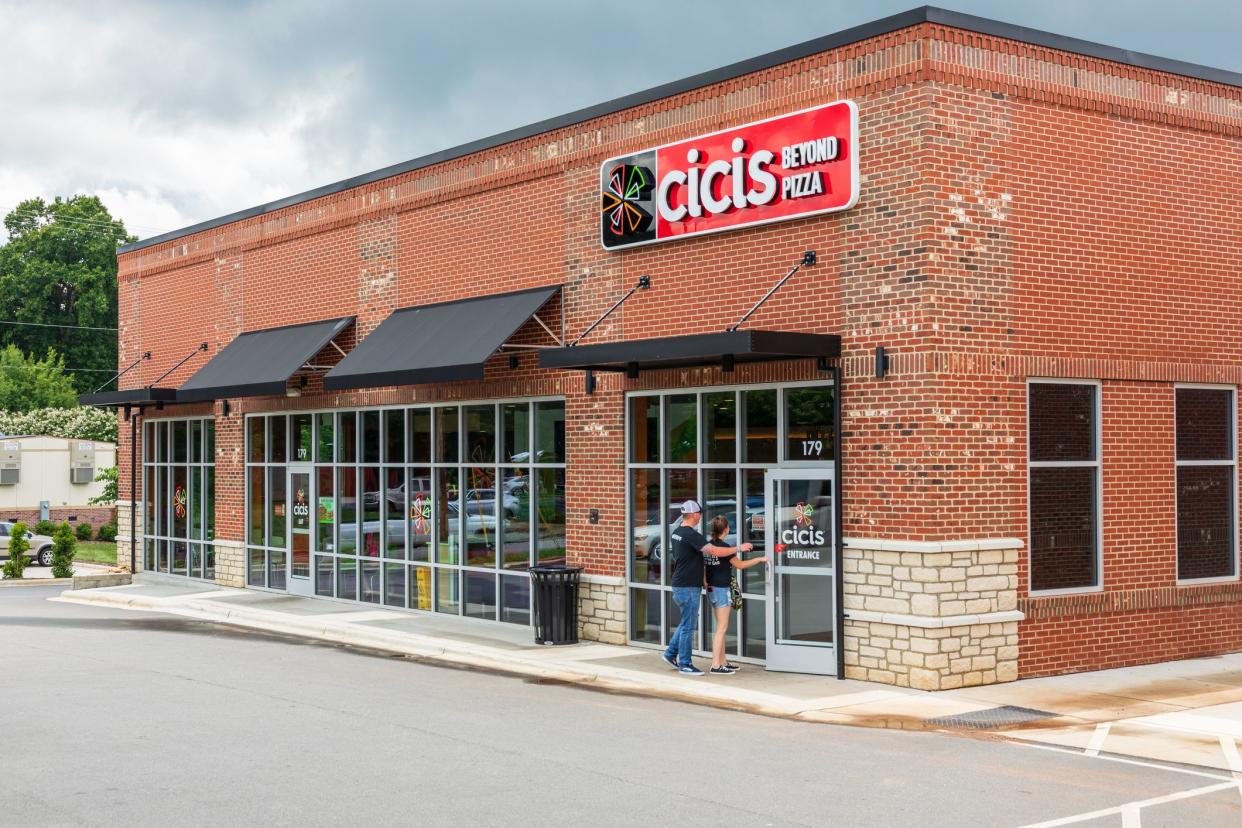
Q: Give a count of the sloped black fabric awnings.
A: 2